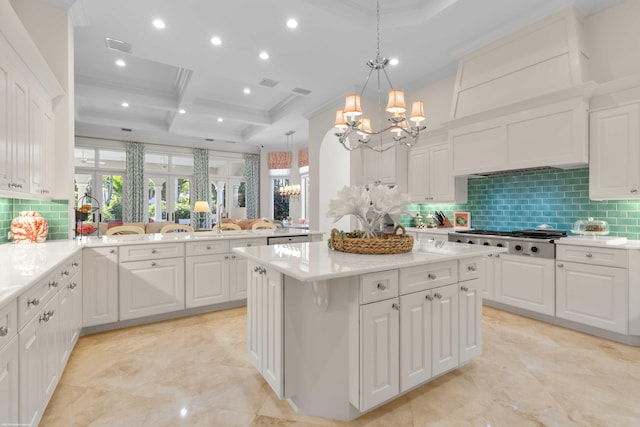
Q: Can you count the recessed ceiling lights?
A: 10